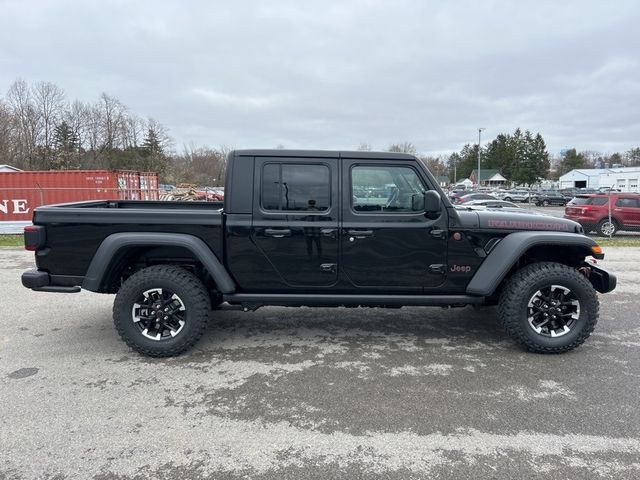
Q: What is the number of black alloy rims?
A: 2